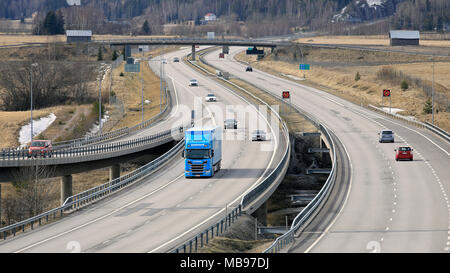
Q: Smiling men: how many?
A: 0